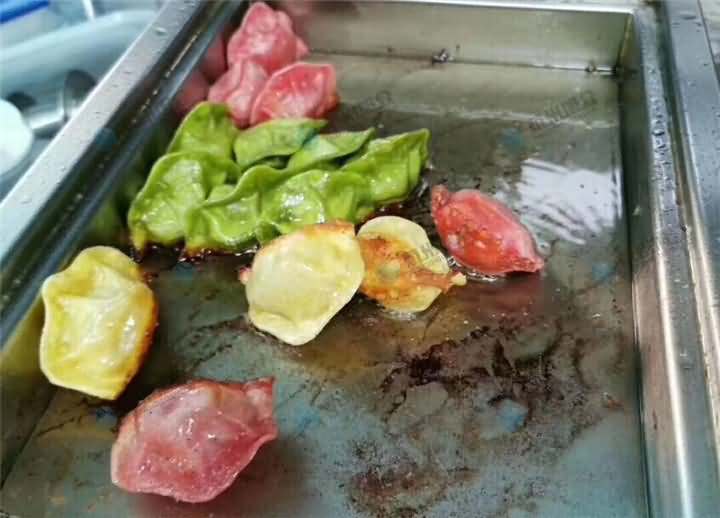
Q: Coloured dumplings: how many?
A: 15